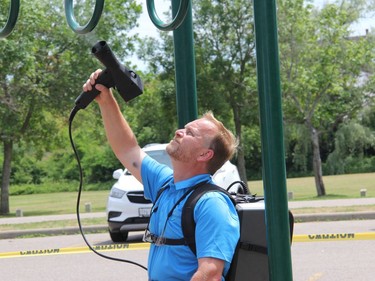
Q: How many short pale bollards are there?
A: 4